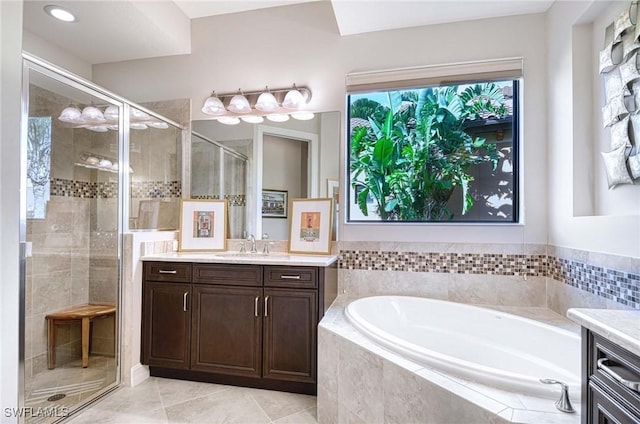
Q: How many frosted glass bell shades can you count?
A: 4